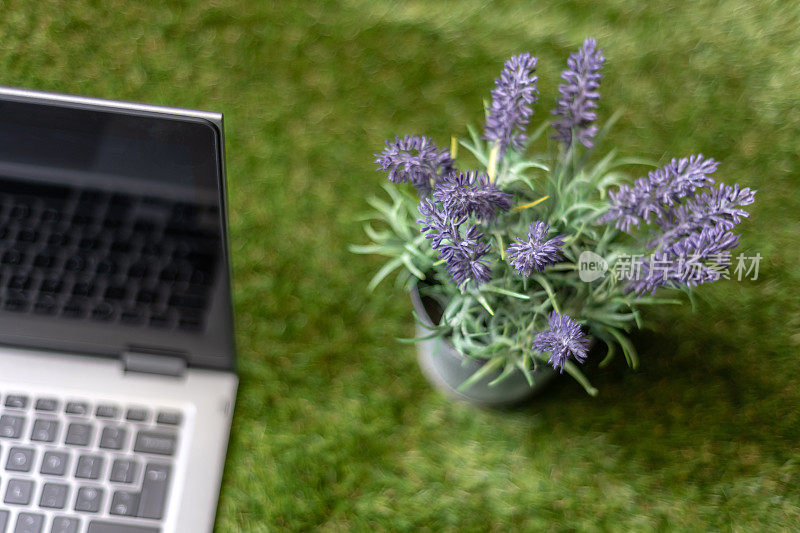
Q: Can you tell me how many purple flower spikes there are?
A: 10